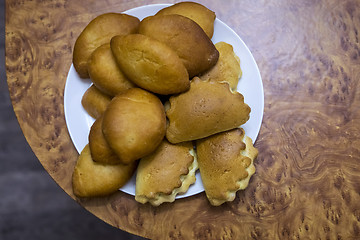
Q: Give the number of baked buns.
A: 13